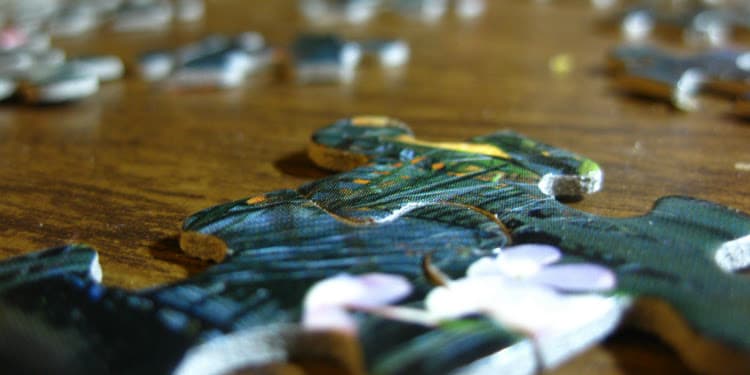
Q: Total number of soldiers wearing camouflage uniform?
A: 0